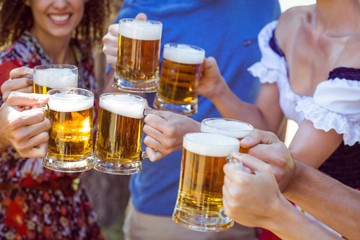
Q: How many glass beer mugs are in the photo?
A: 7